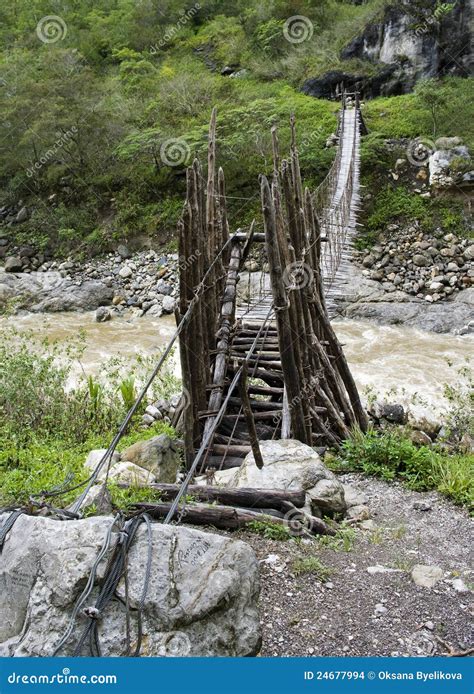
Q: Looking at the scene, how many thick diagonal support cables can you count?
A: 2